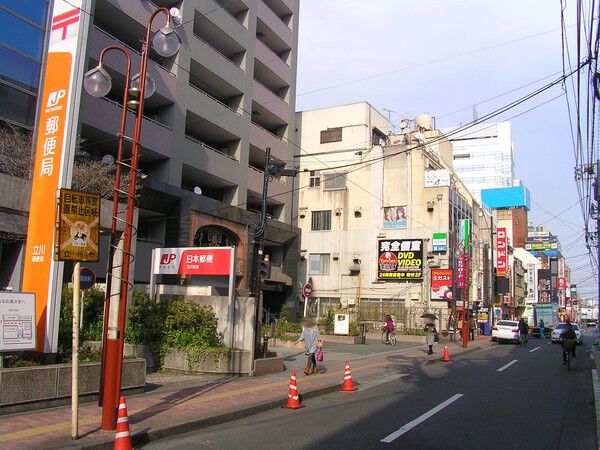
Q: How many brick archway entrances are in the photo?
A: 1